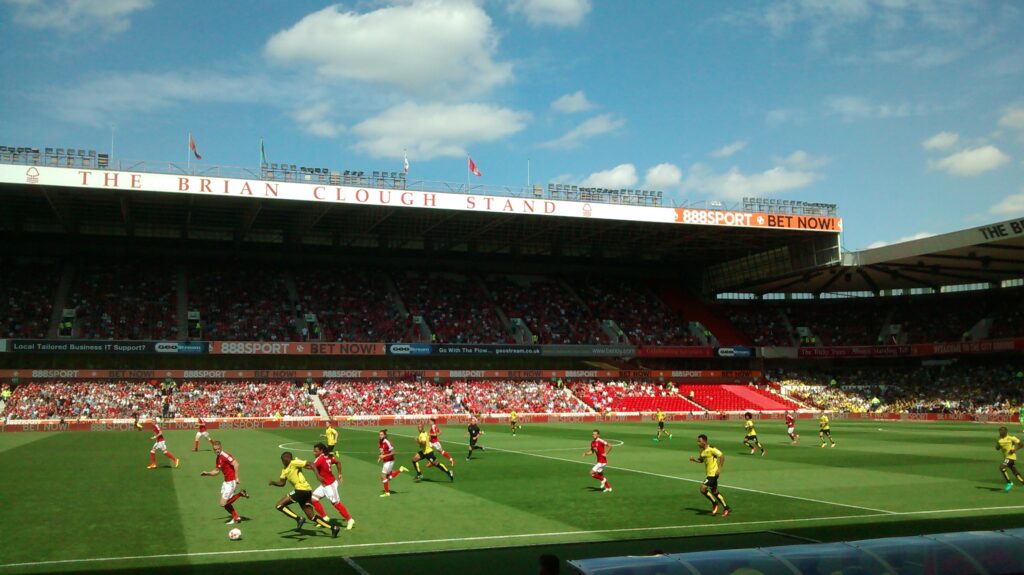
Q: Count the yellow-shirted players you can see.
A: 9